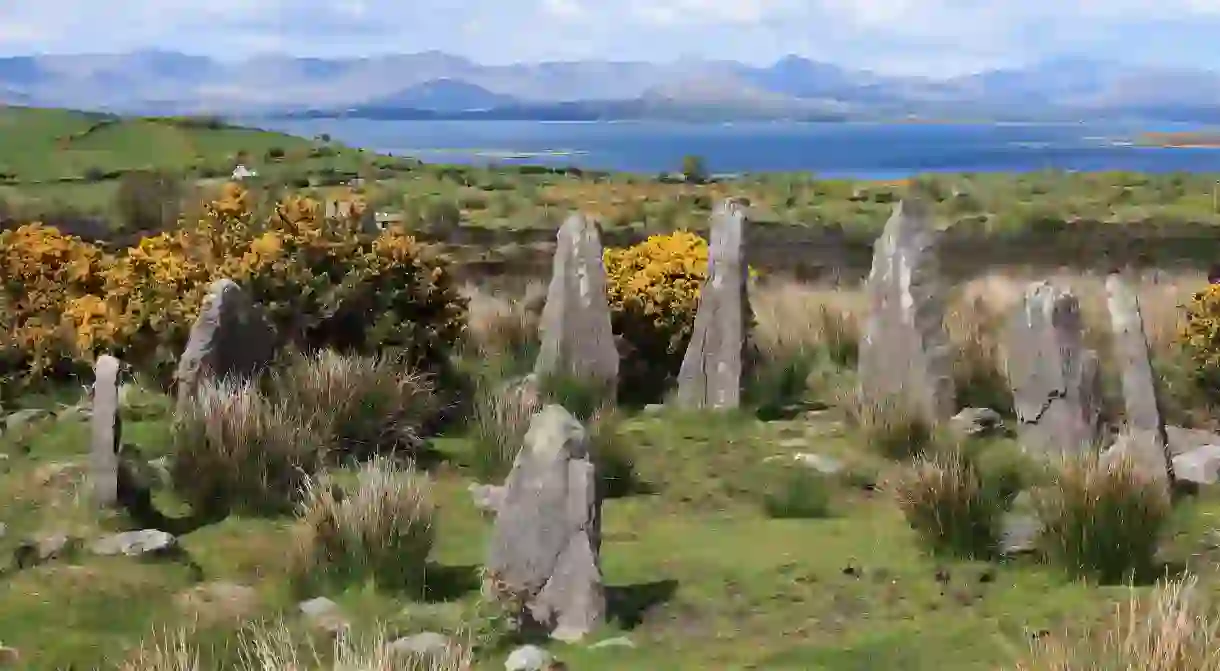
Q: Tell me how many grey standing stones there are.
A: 8